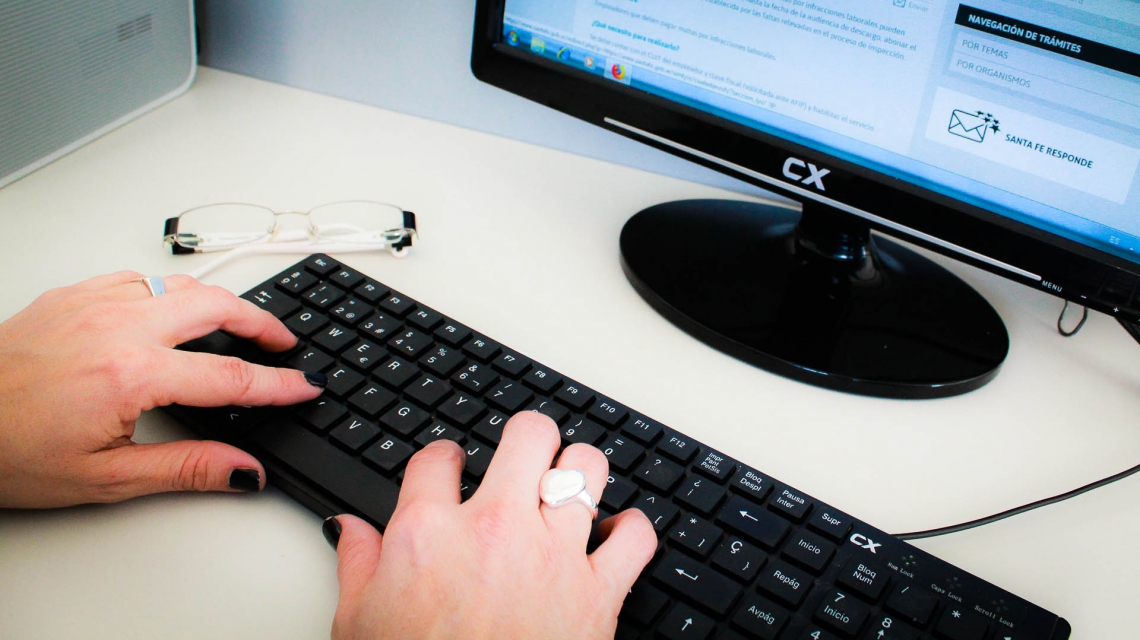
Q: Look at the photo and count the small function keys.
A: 12